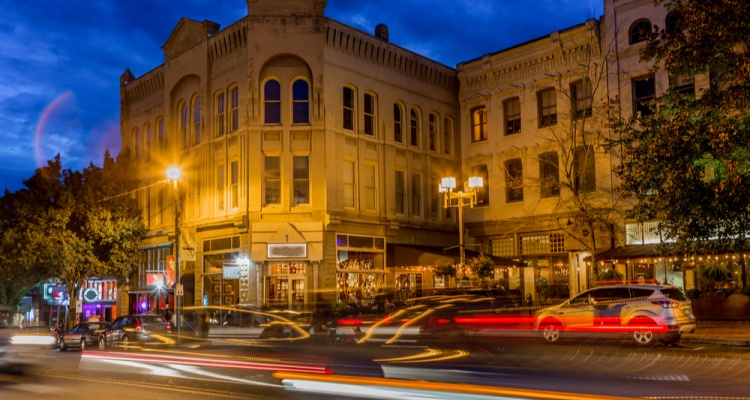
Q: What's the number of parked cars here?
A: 3